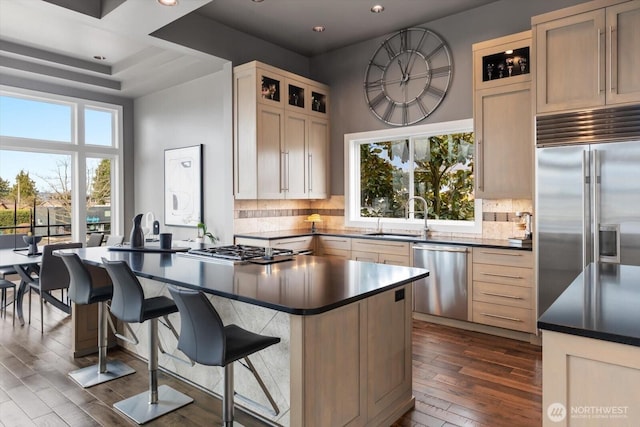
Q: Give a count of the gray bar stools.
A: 3